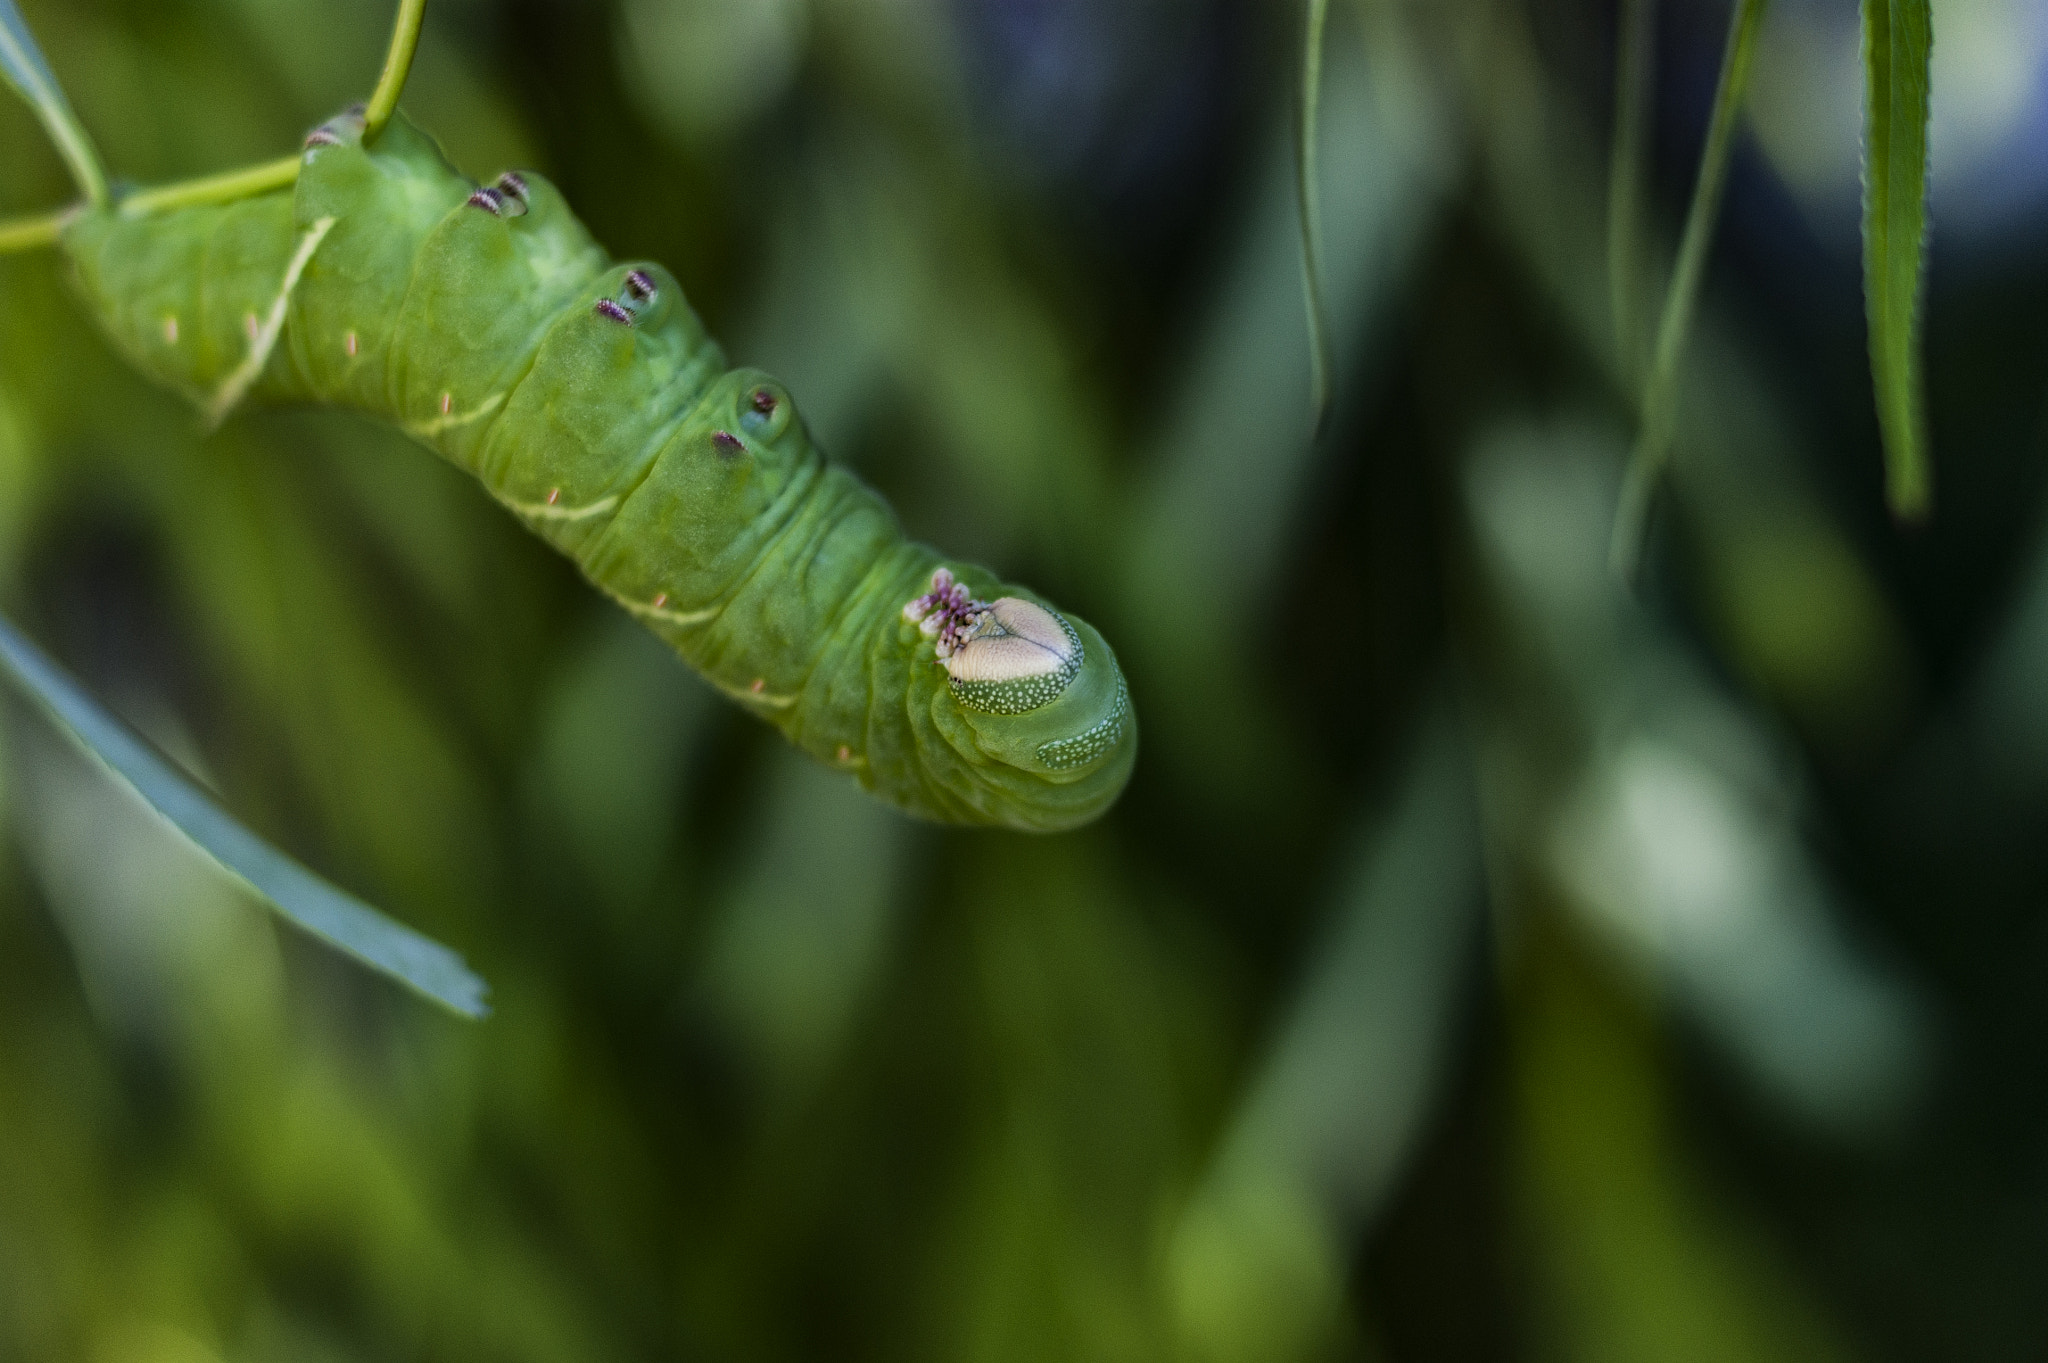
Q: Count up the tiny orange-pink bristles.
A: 8